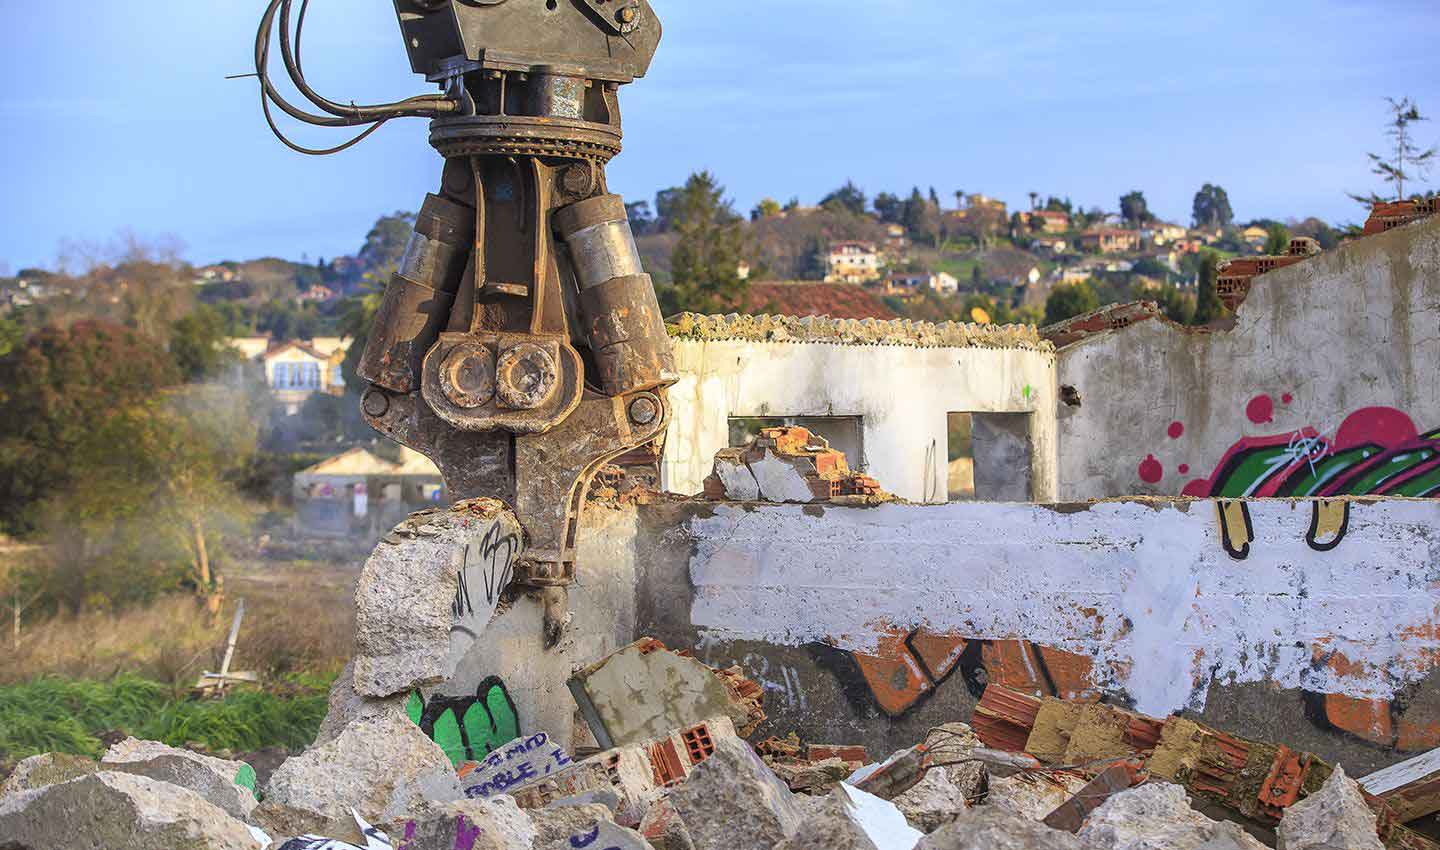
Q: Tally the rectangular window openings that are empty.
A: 2